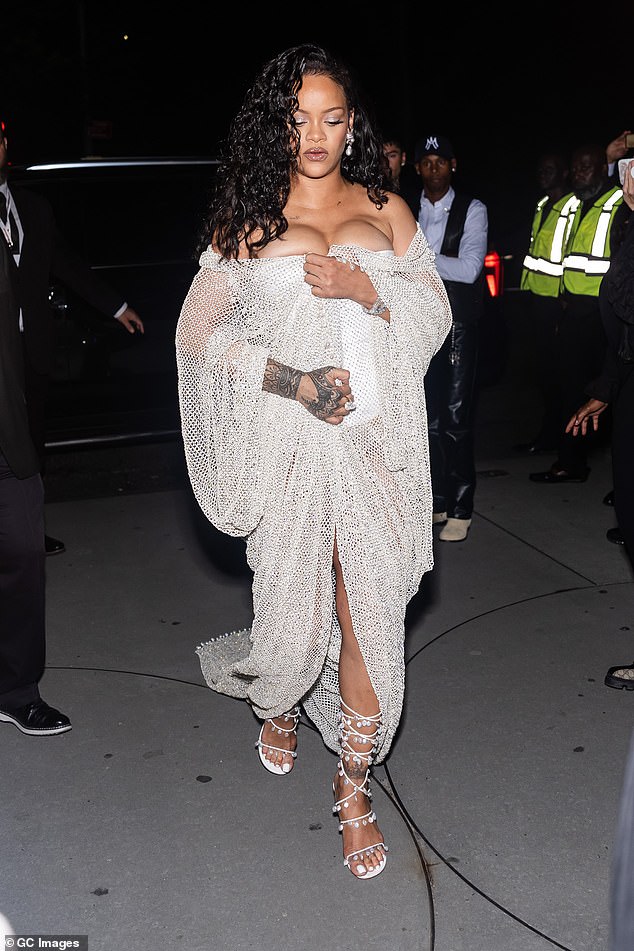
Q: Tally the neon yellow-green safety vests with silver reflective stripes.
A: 2